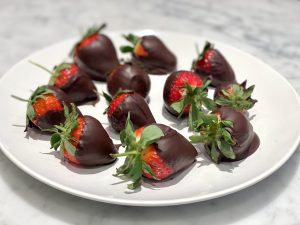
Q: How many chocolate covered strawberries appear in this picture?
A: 12